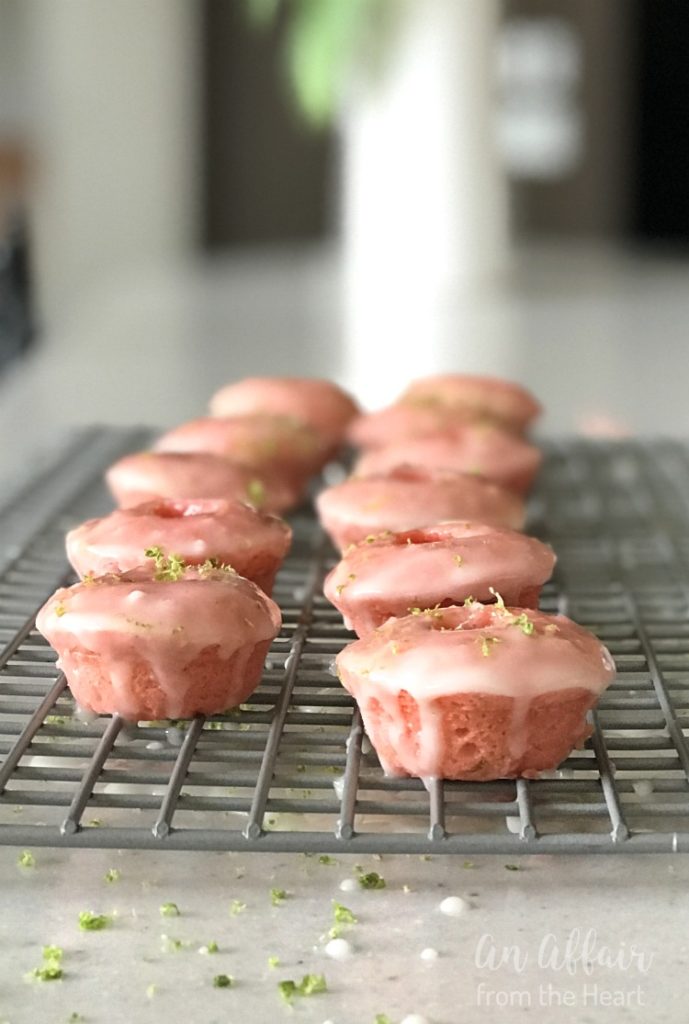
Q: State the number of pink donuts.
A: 11